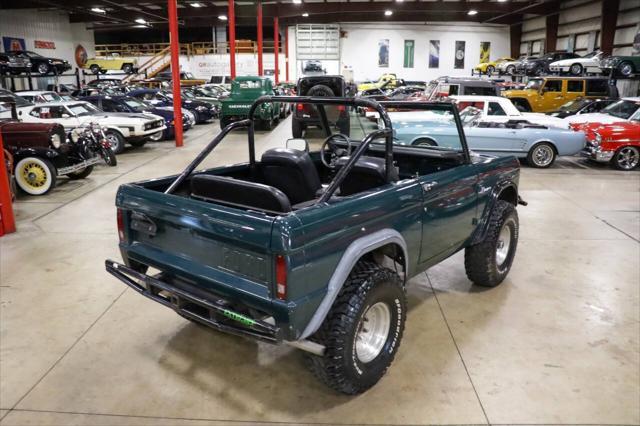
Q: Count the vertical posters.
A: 5